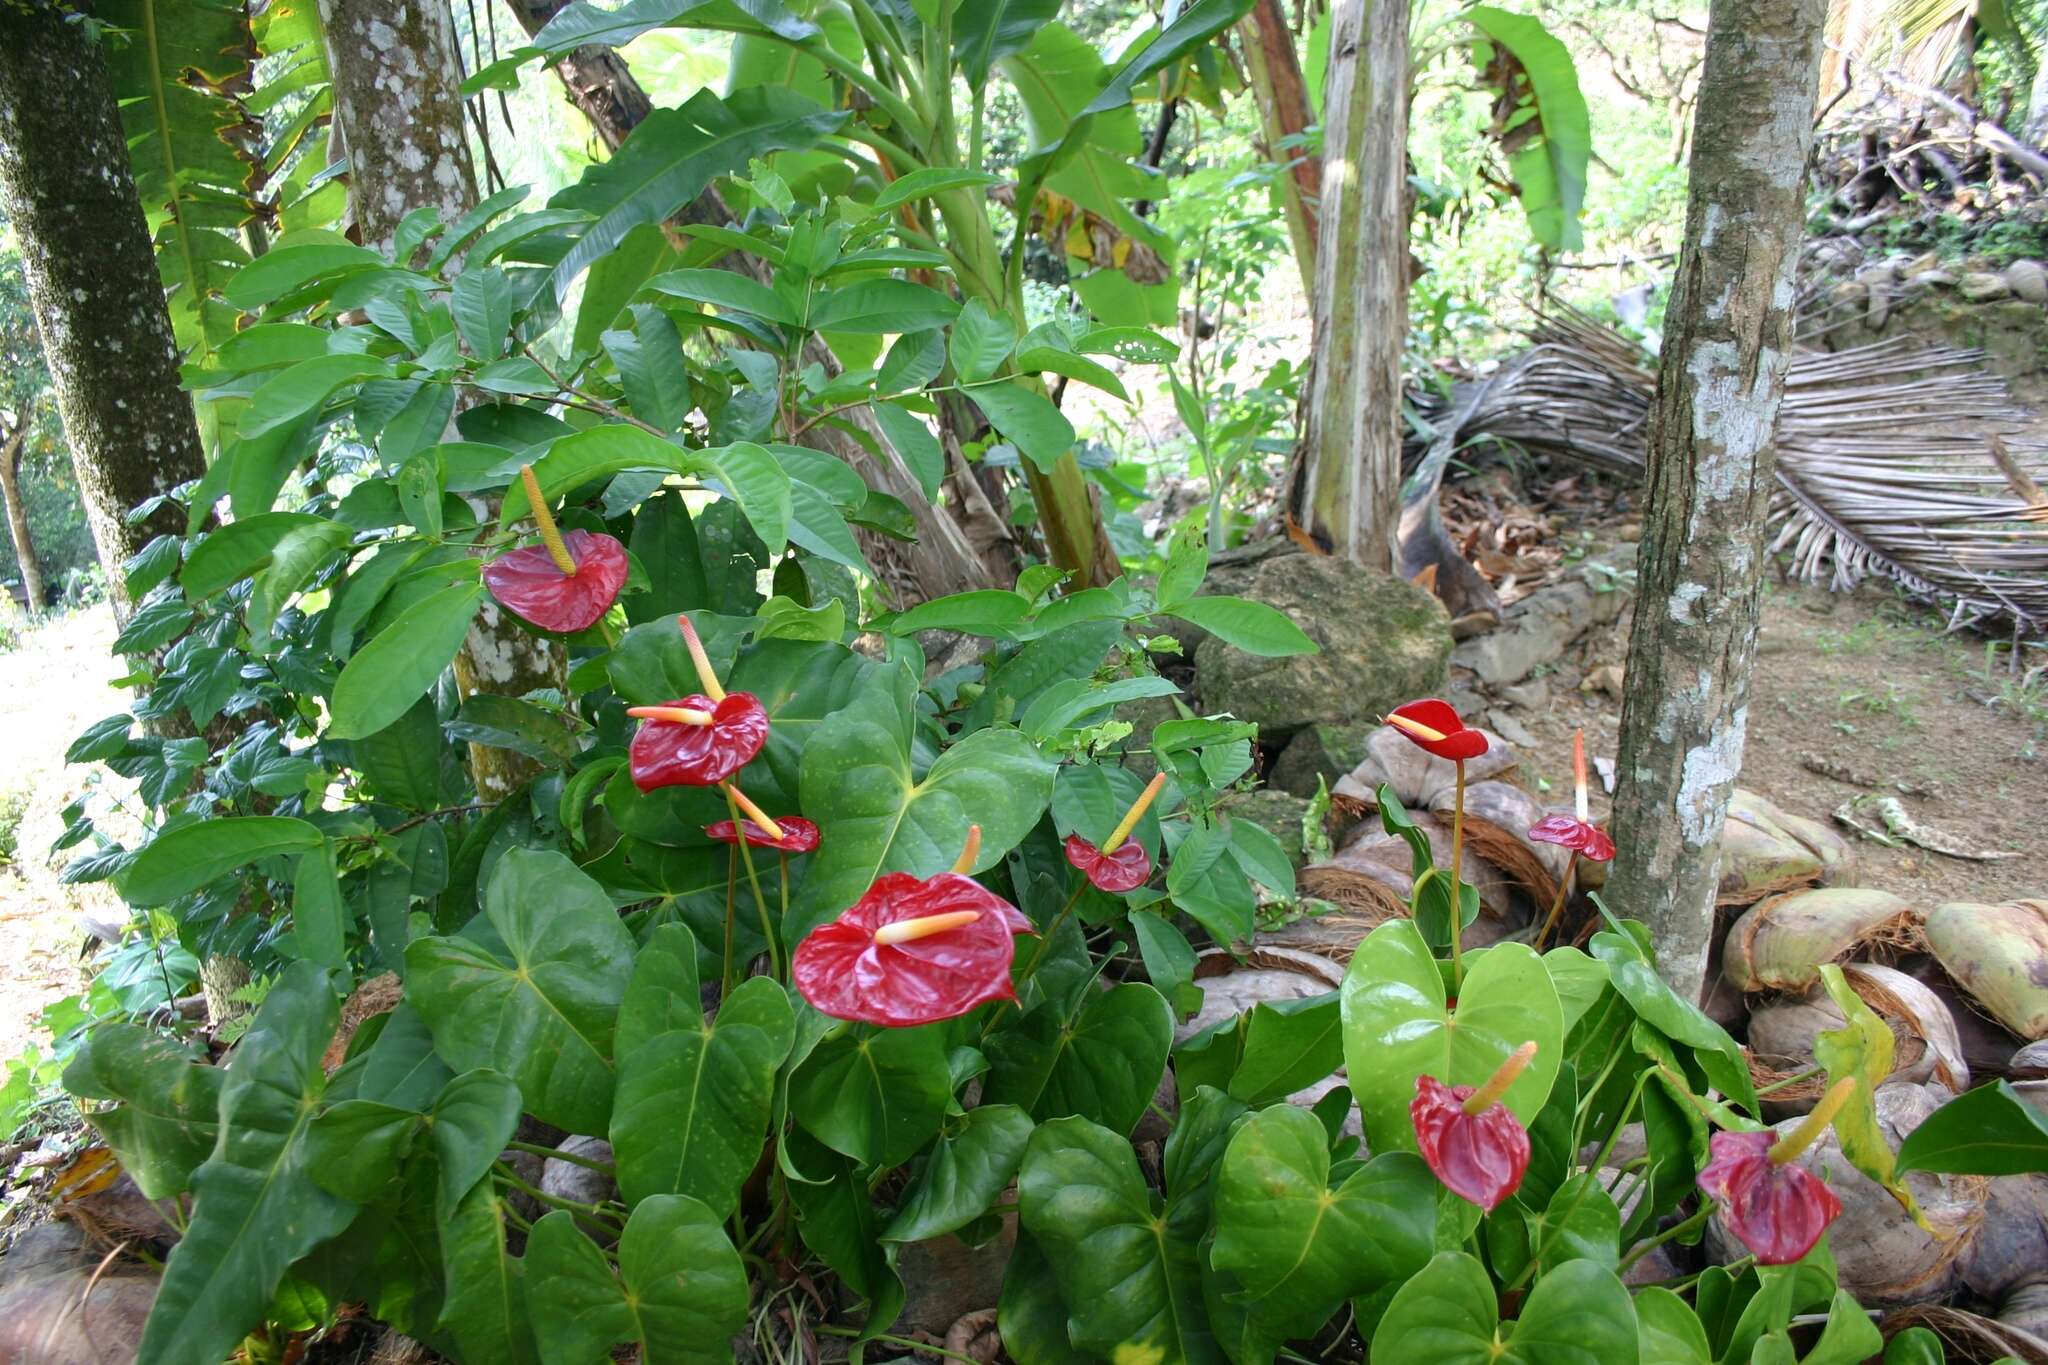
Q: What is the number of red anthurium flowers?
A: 11